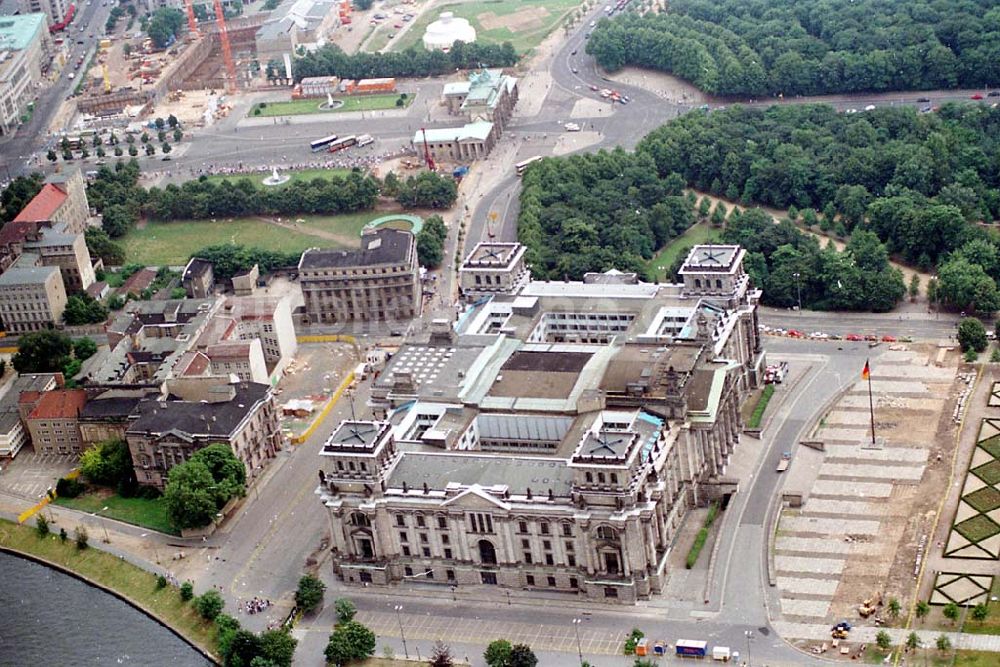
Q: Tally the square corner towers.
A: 4